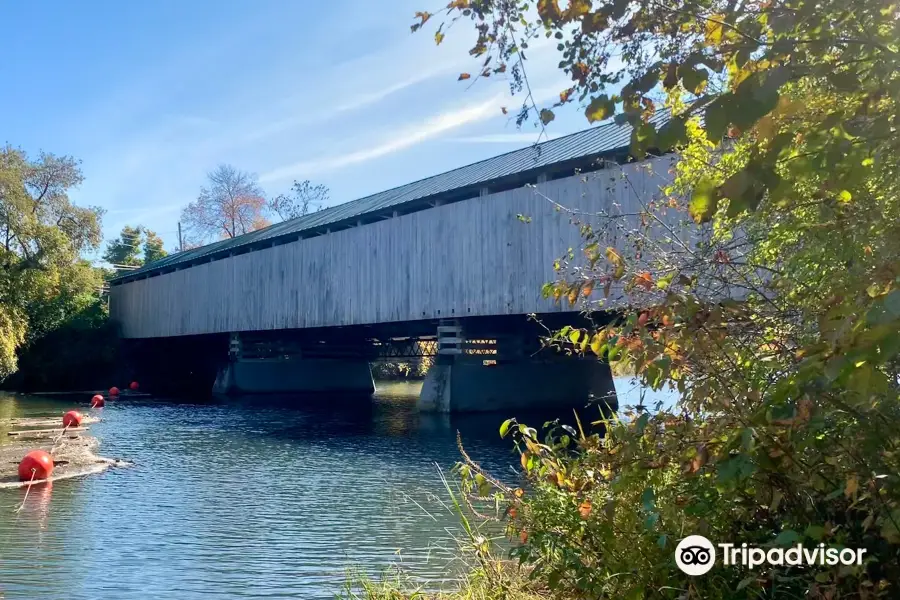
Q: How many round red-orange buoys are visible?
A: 5